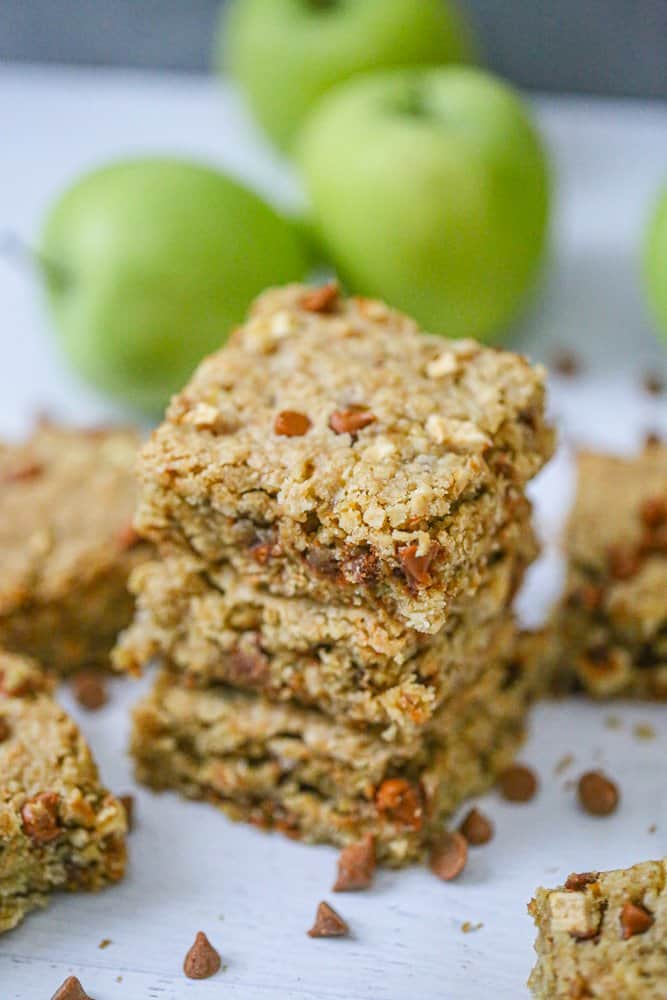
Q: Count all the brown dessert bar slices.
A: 7